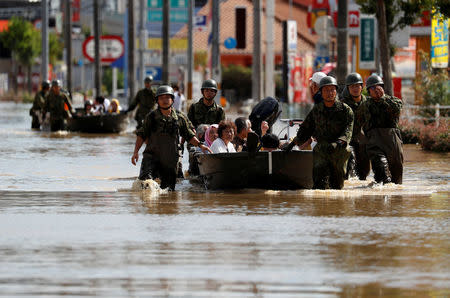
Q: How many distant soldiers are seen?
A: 3